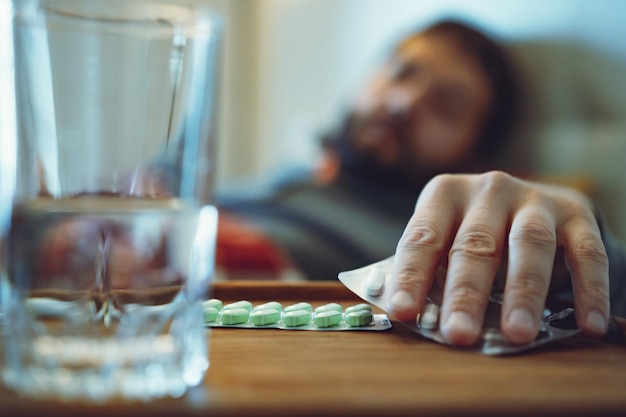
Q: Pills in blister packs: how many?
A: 14